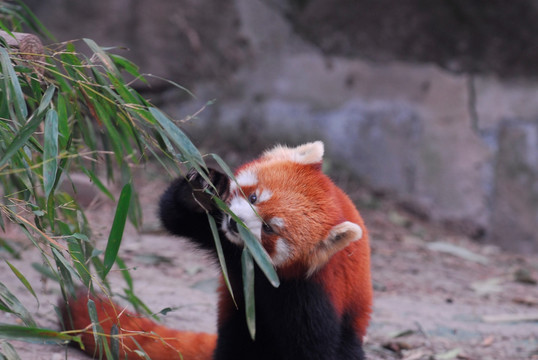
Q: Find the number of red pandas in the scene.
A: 1